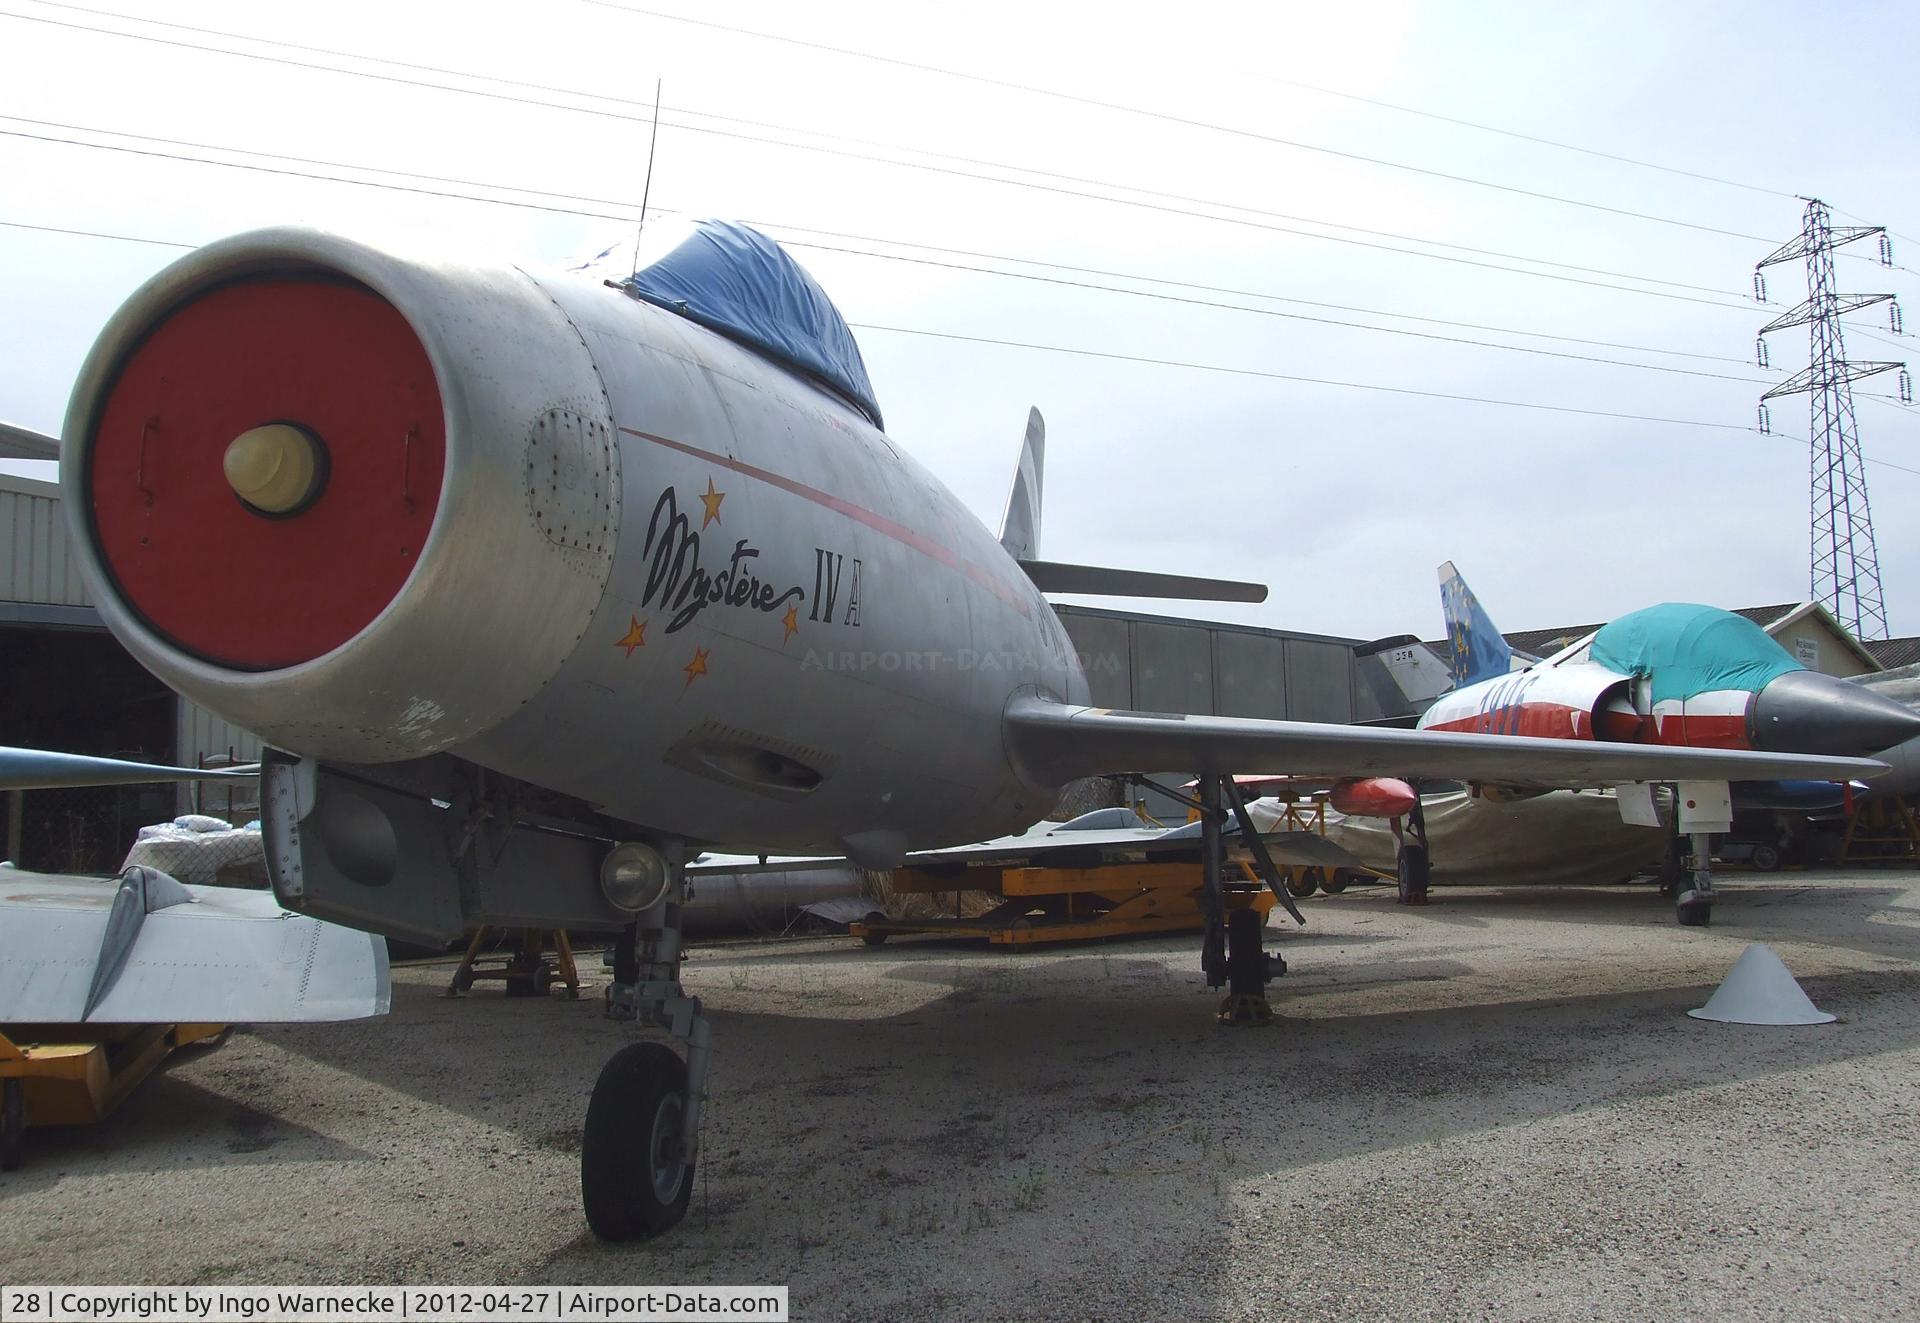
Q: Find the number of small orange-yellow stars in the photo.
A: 4